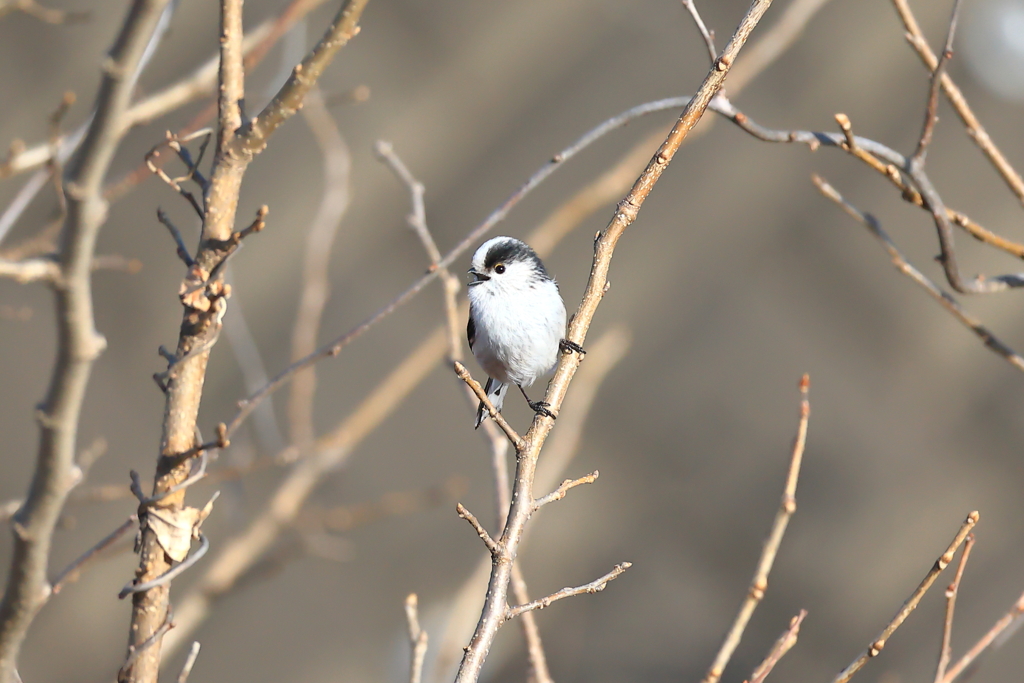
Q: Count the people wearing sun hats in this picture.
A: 0